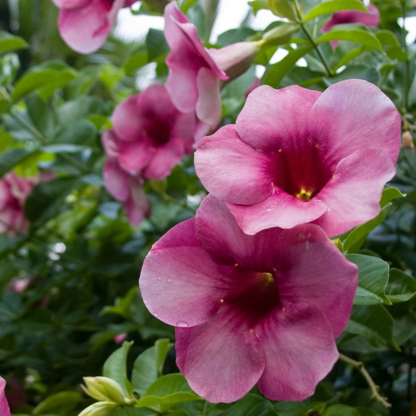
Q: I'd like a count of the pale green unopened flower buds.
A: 2